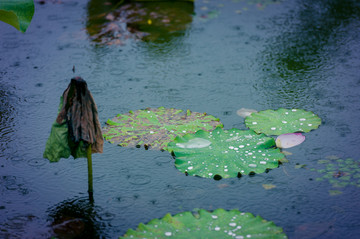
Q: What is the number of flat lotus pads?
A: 4